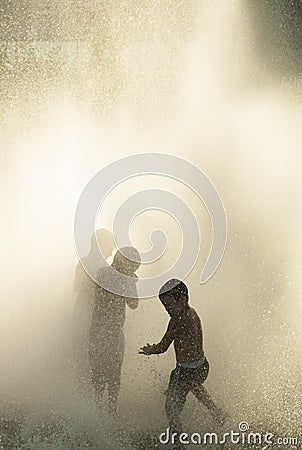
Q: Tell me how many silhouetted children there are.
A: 3